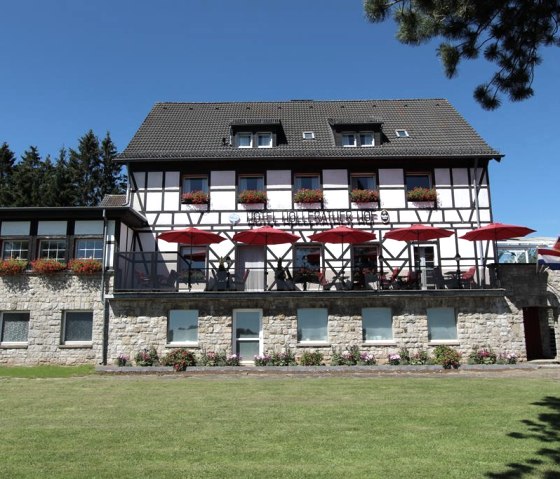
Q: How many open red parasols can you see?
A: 5